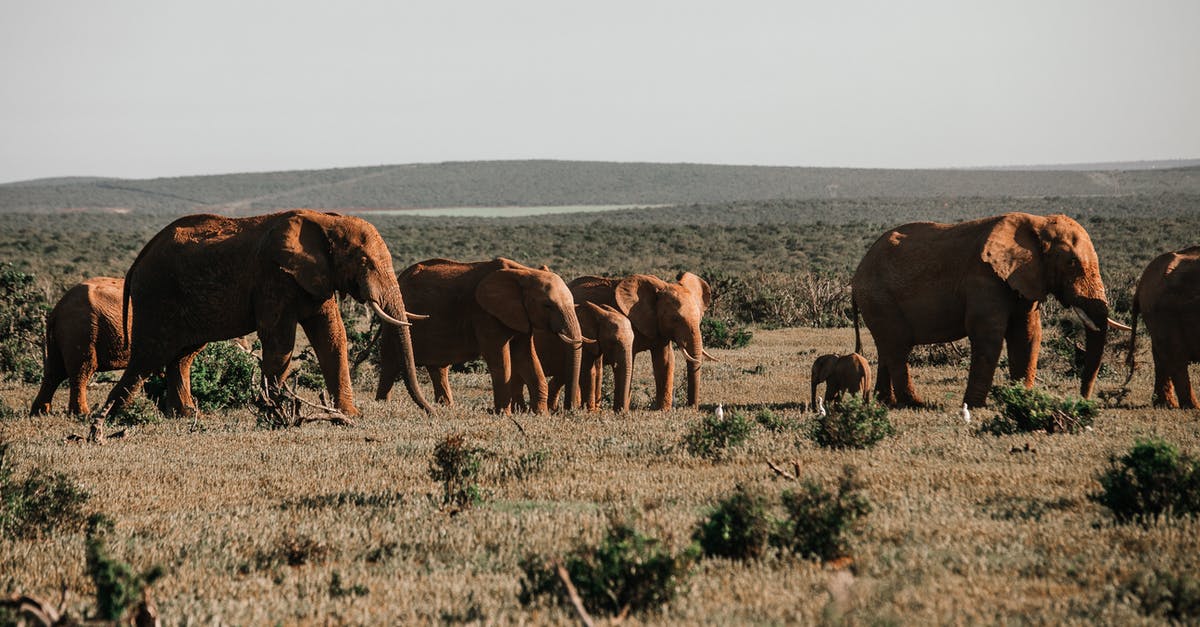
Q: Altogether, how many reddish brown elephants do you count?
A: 8